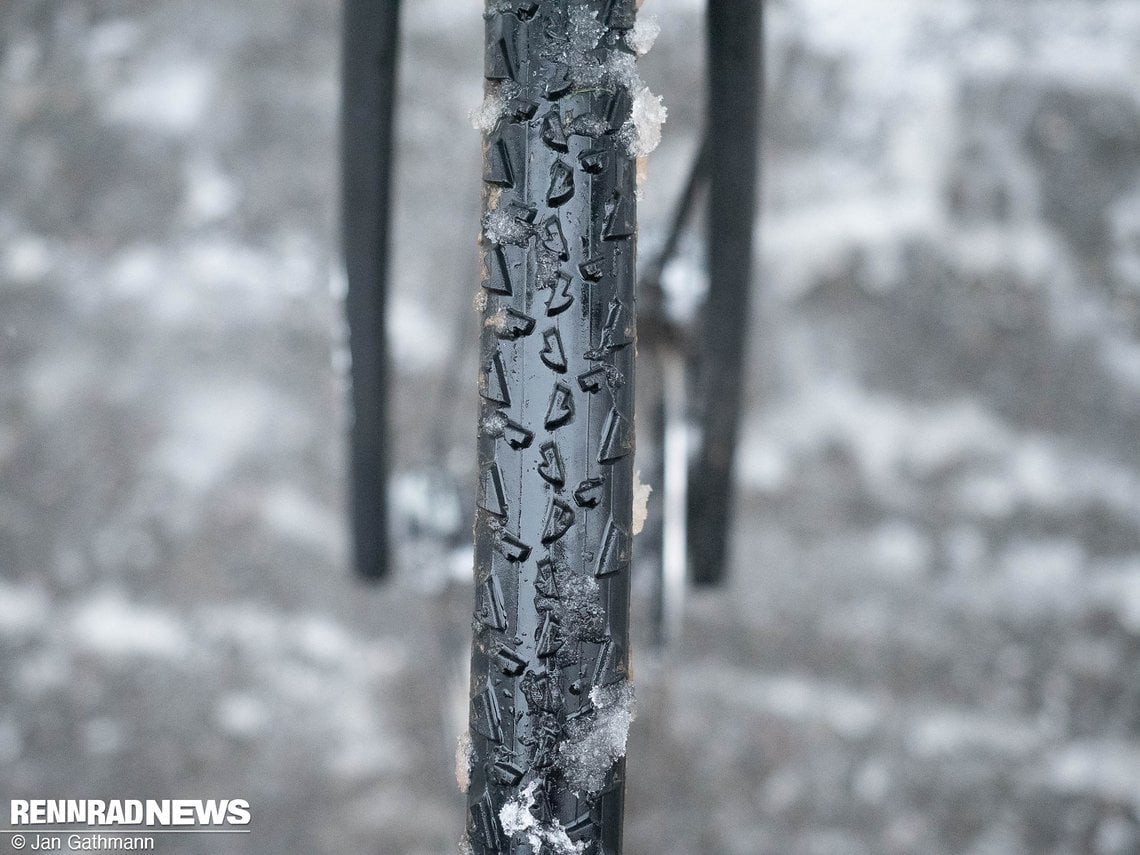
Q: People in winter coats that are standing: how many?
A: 0